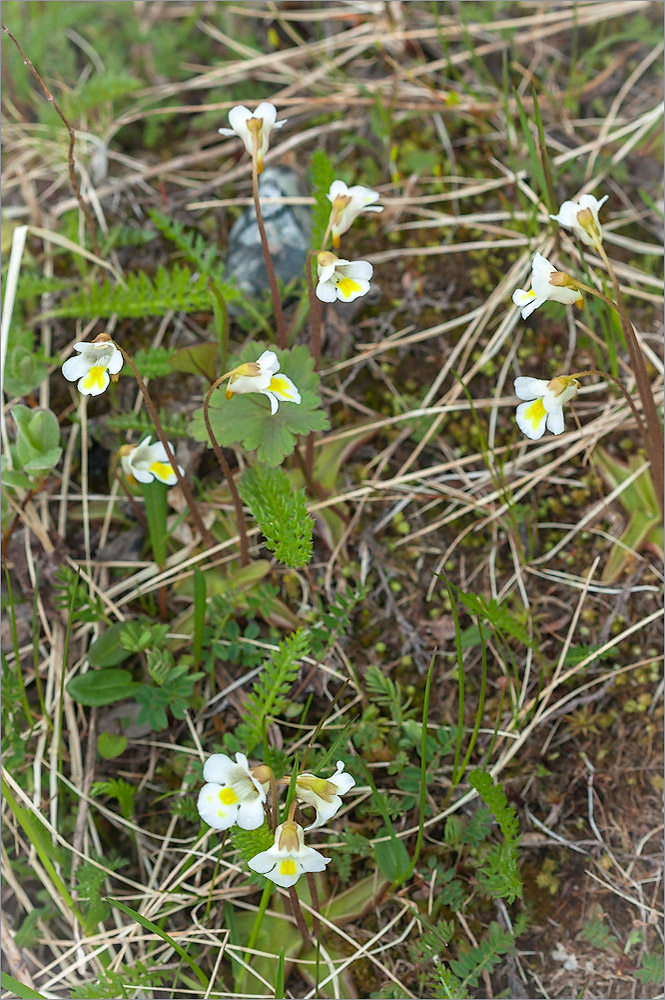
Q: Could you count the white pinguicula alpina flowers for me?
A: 12